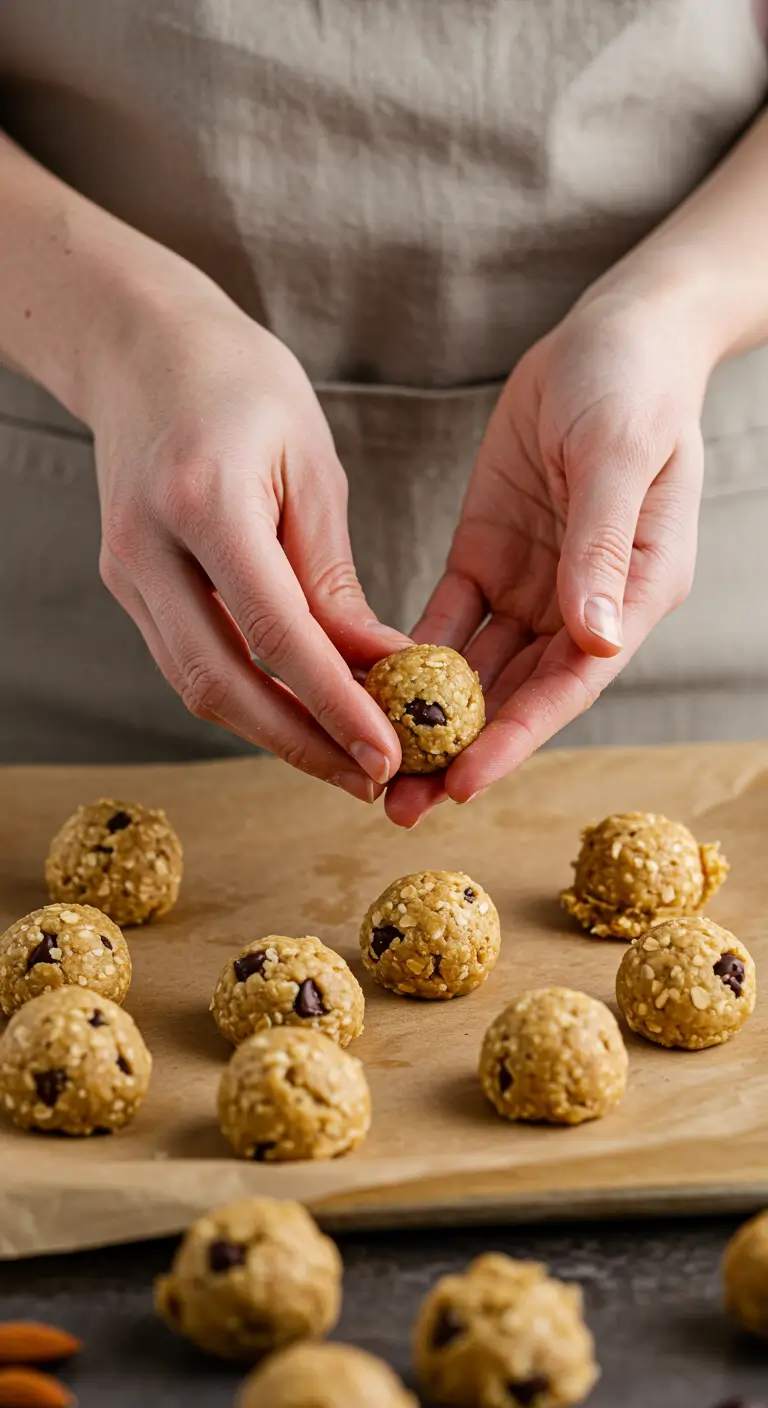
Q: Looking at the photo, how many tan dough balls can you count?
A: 14